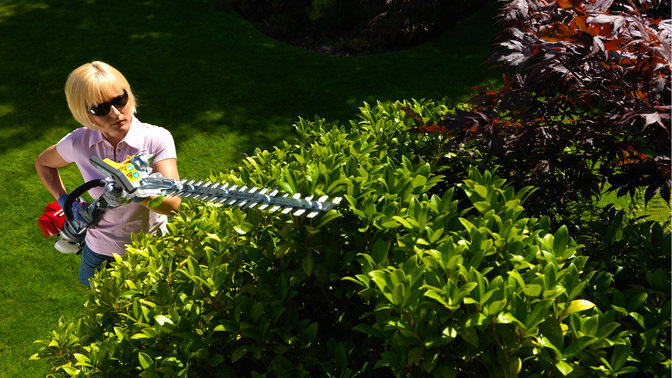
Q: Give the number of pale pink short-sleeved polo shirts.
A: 1